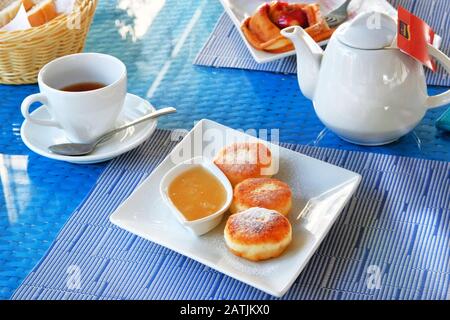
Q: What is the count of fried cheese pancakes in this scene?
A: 3